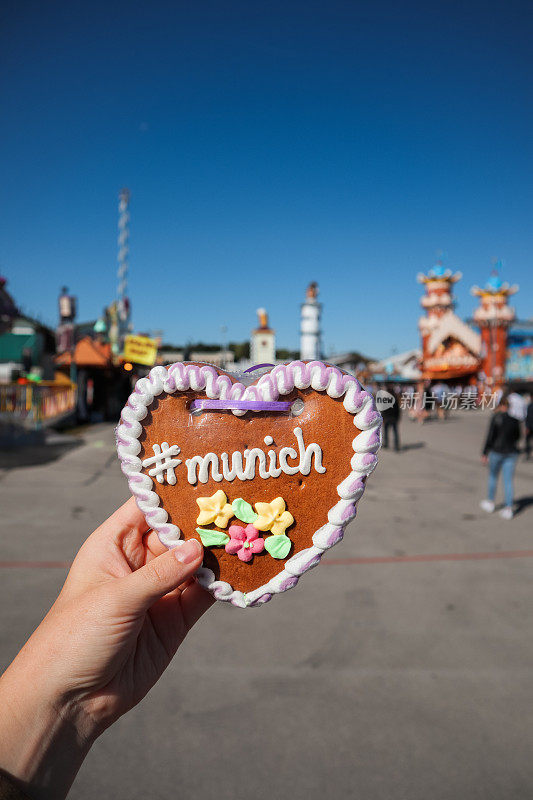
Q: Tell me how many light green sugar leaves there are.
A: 3